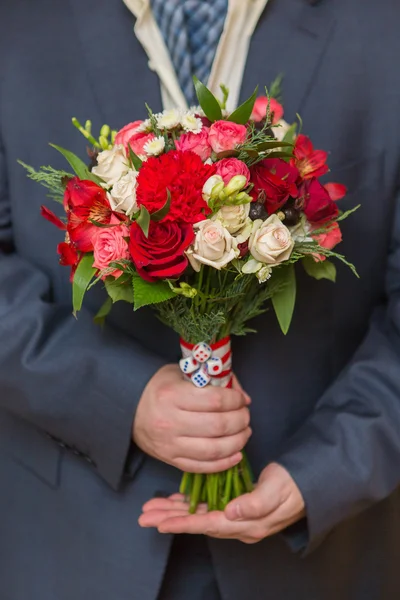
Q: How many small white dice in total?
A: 4